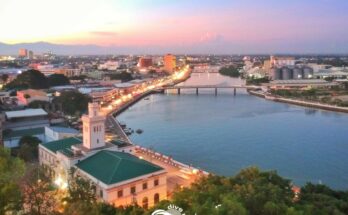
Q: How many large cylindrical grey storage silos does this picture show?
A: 4